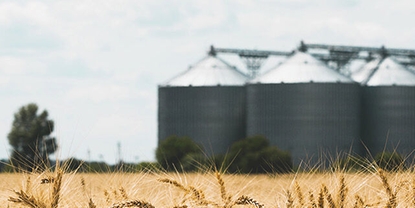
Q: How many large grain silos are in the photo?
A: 3